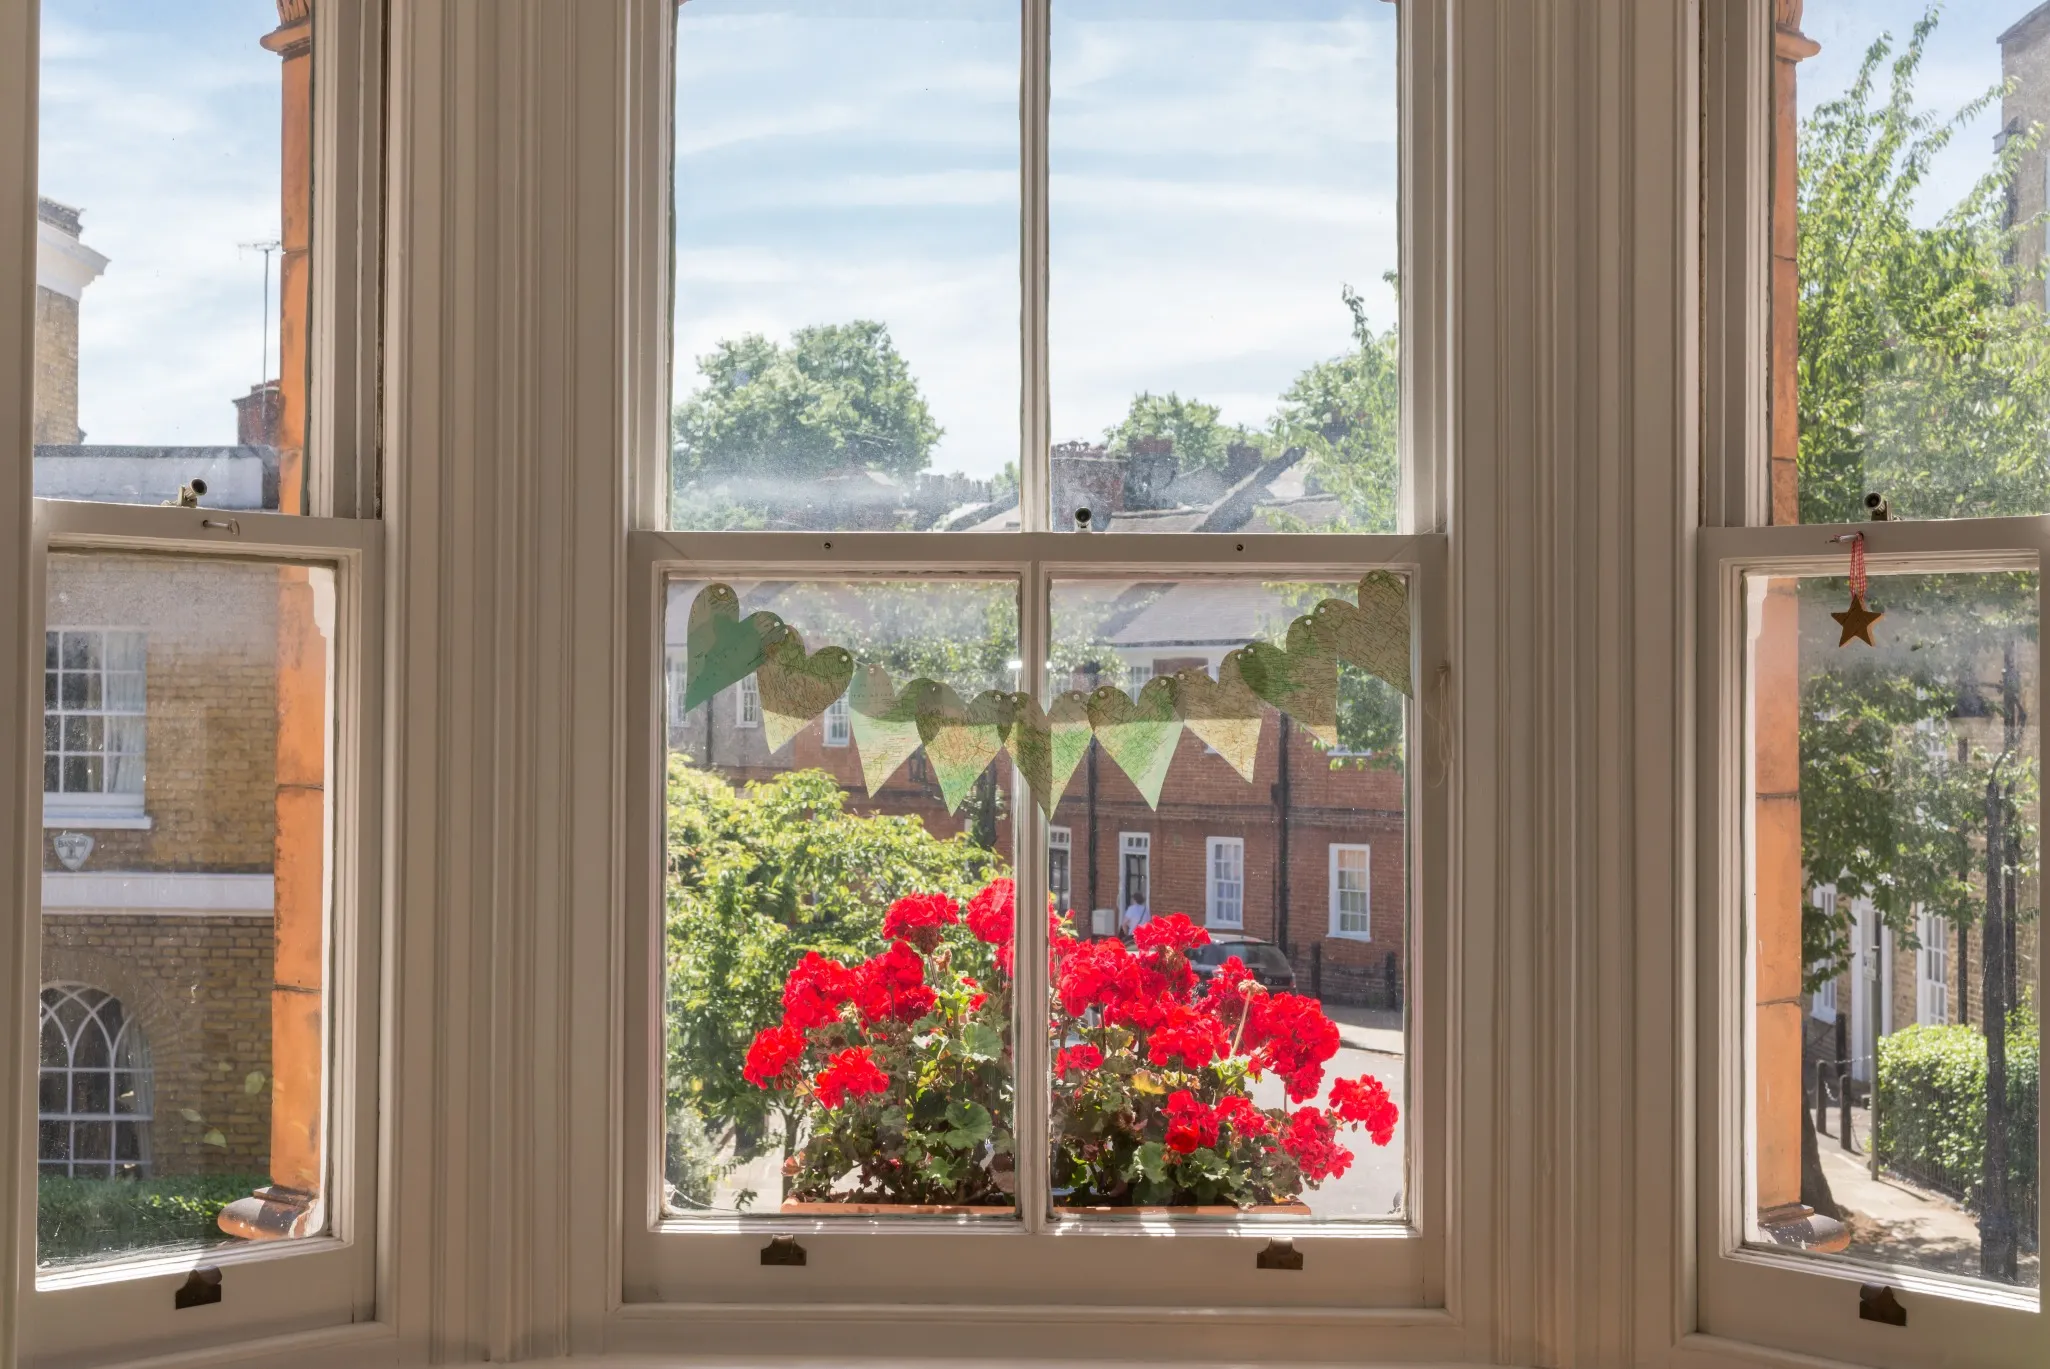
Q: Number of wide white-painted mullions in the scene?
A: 2